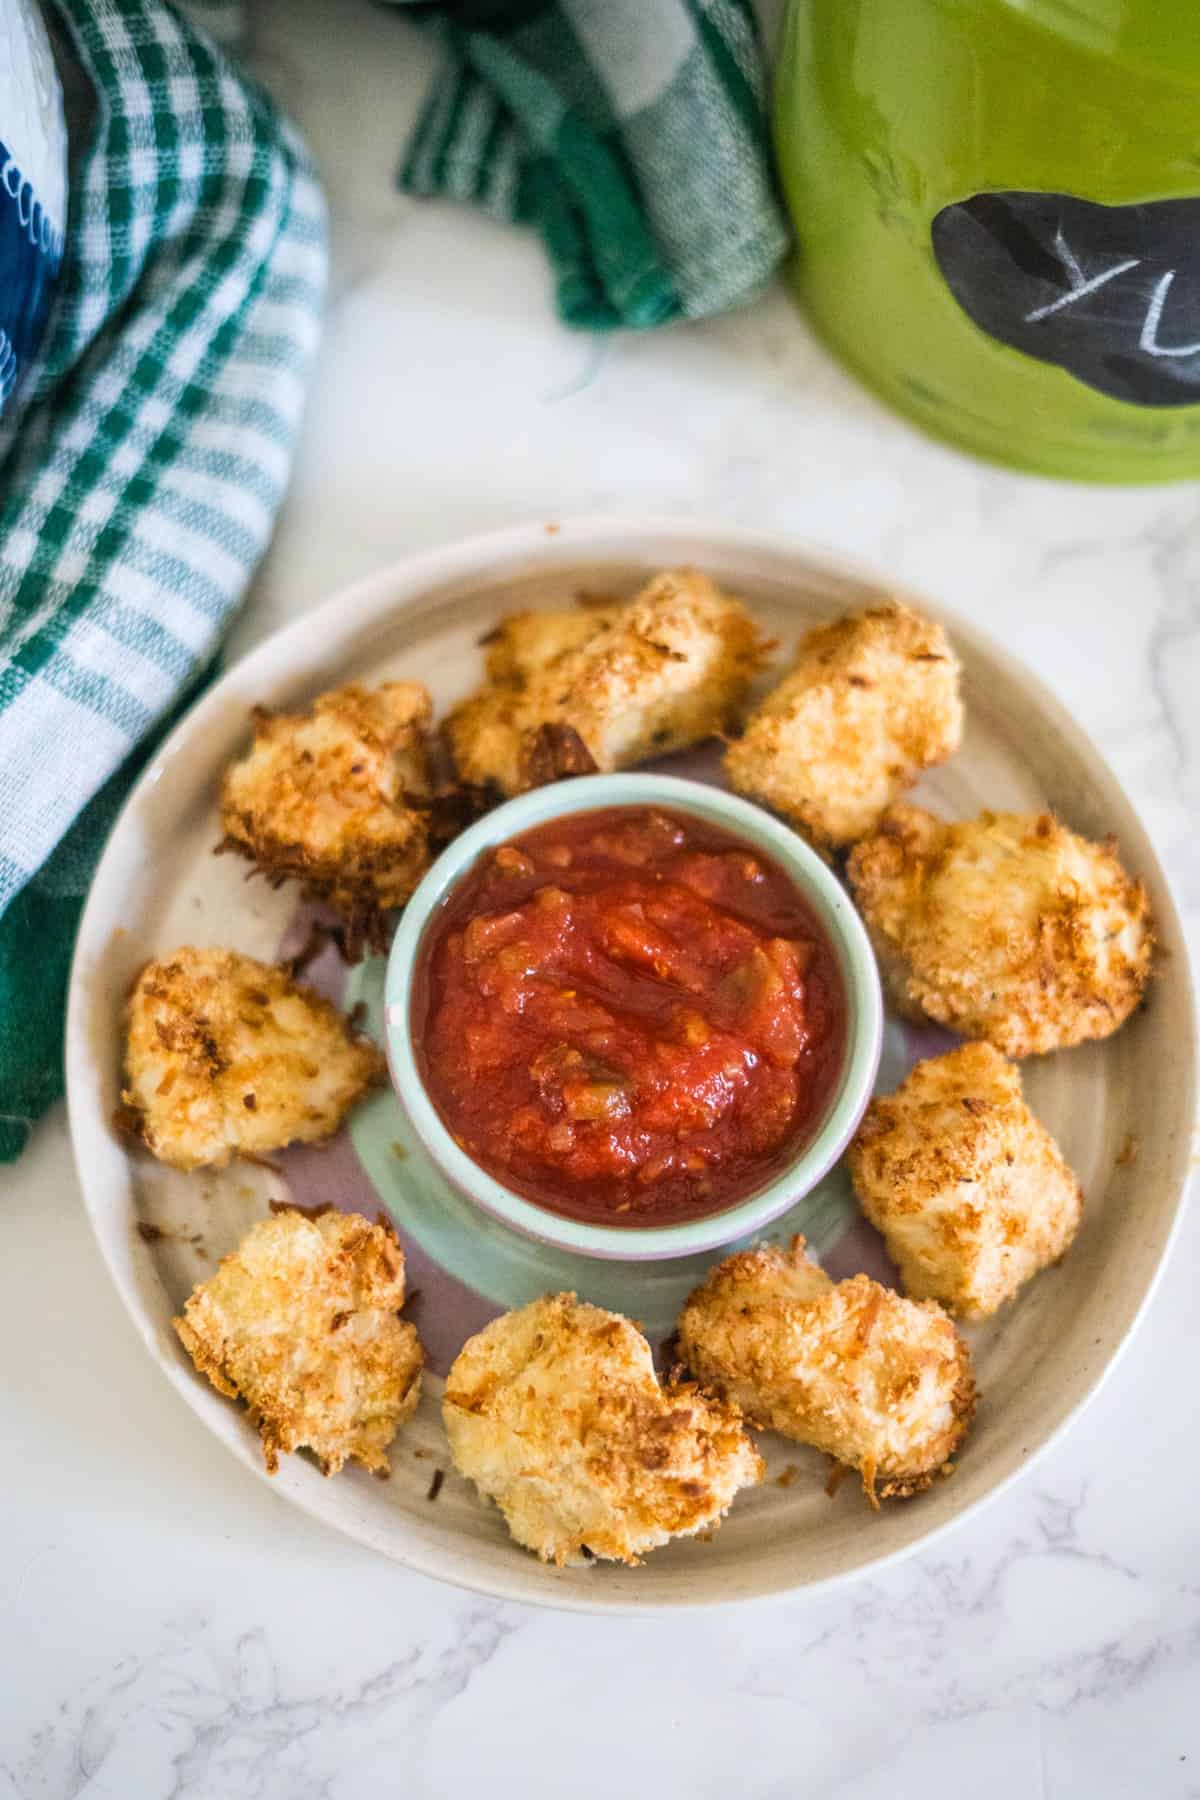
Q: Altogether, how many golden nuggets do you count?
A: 9